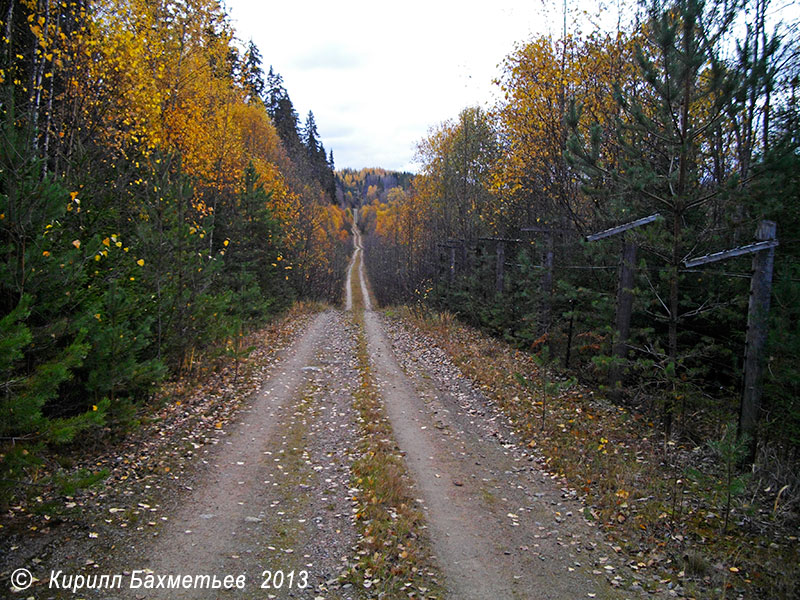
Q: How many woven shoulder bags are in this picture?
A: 0